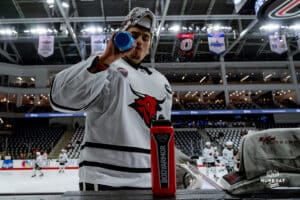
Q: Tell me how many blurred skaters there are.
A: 4